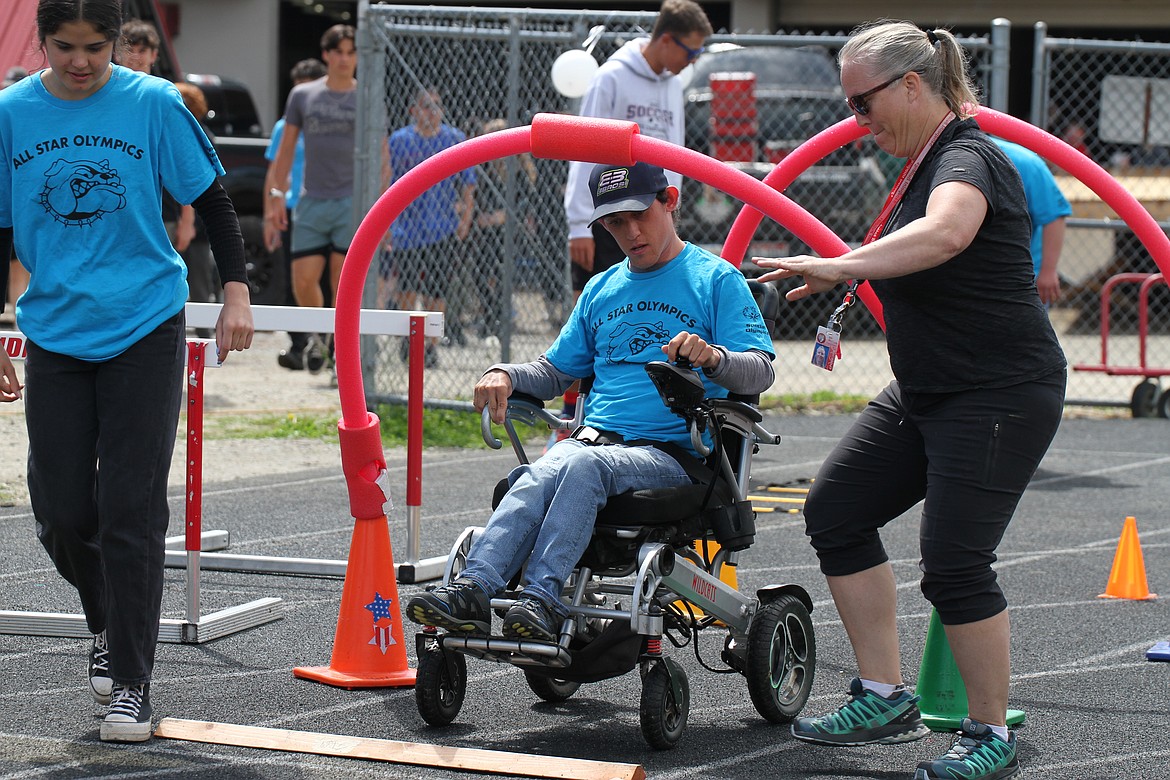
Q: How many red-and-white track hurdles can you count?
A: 2